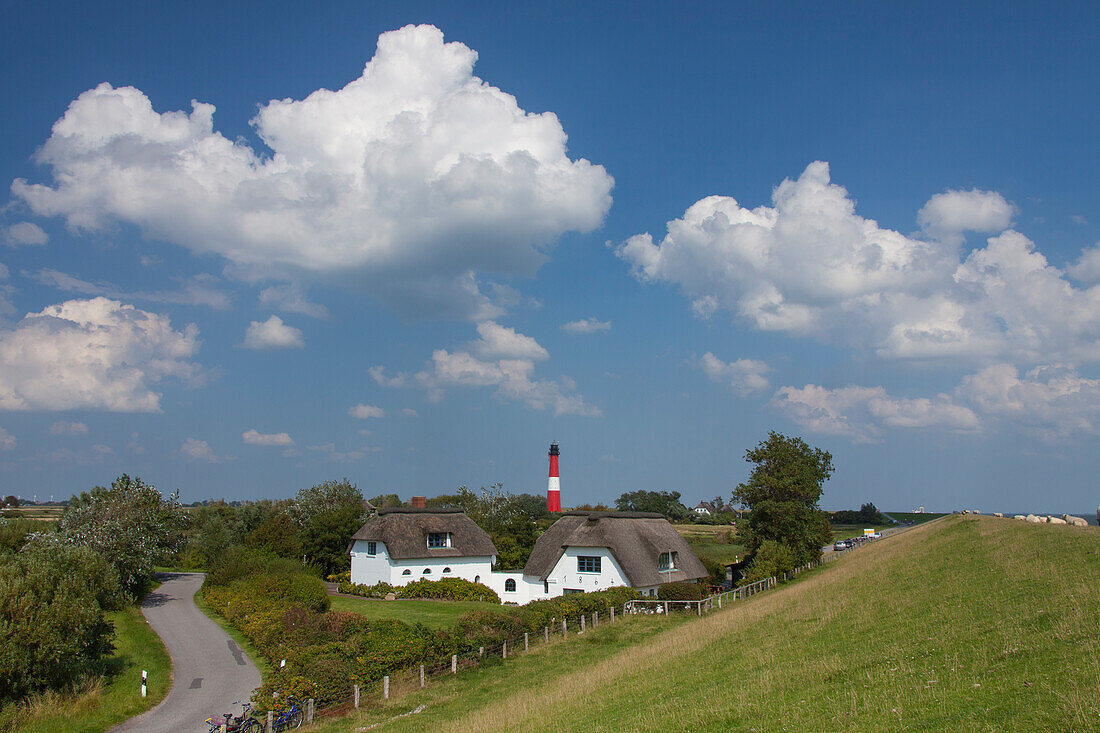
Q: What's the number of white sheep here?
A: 8